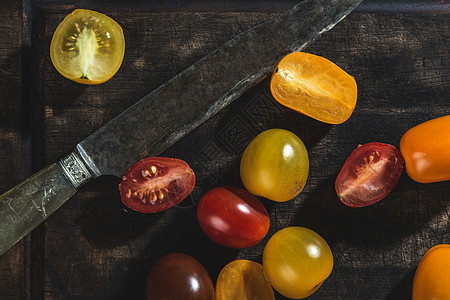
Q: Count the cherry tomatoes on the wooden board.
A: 11